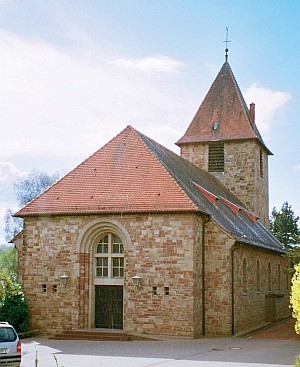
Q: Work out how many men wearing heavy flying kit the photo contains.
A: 0